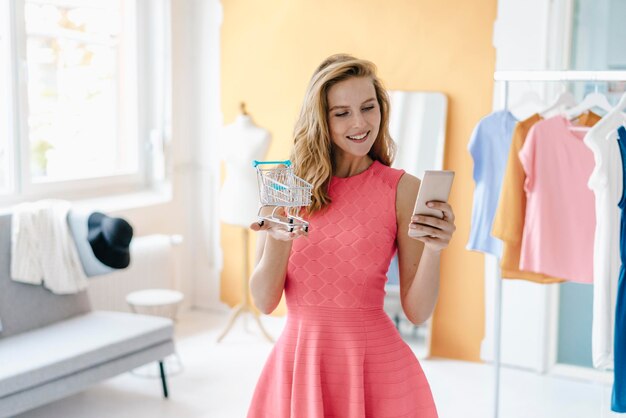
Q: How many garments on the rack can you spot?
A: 5